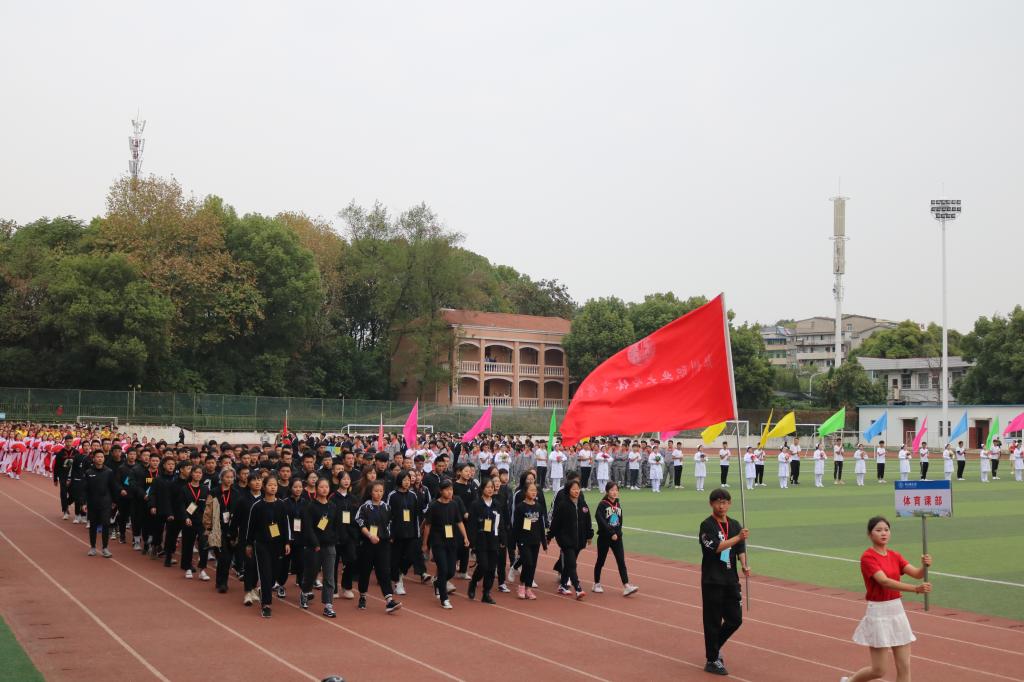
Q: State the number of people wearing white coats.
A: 14